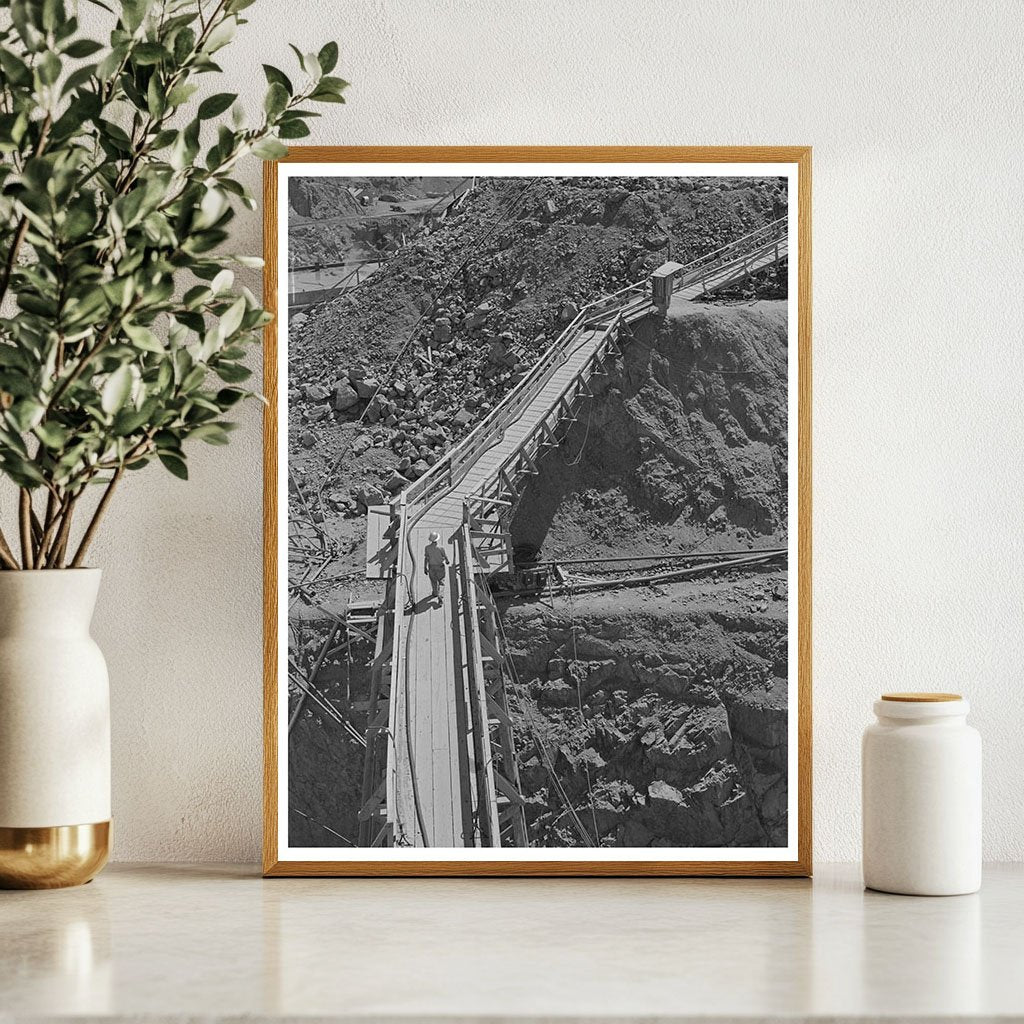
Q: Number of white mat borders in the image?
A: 1